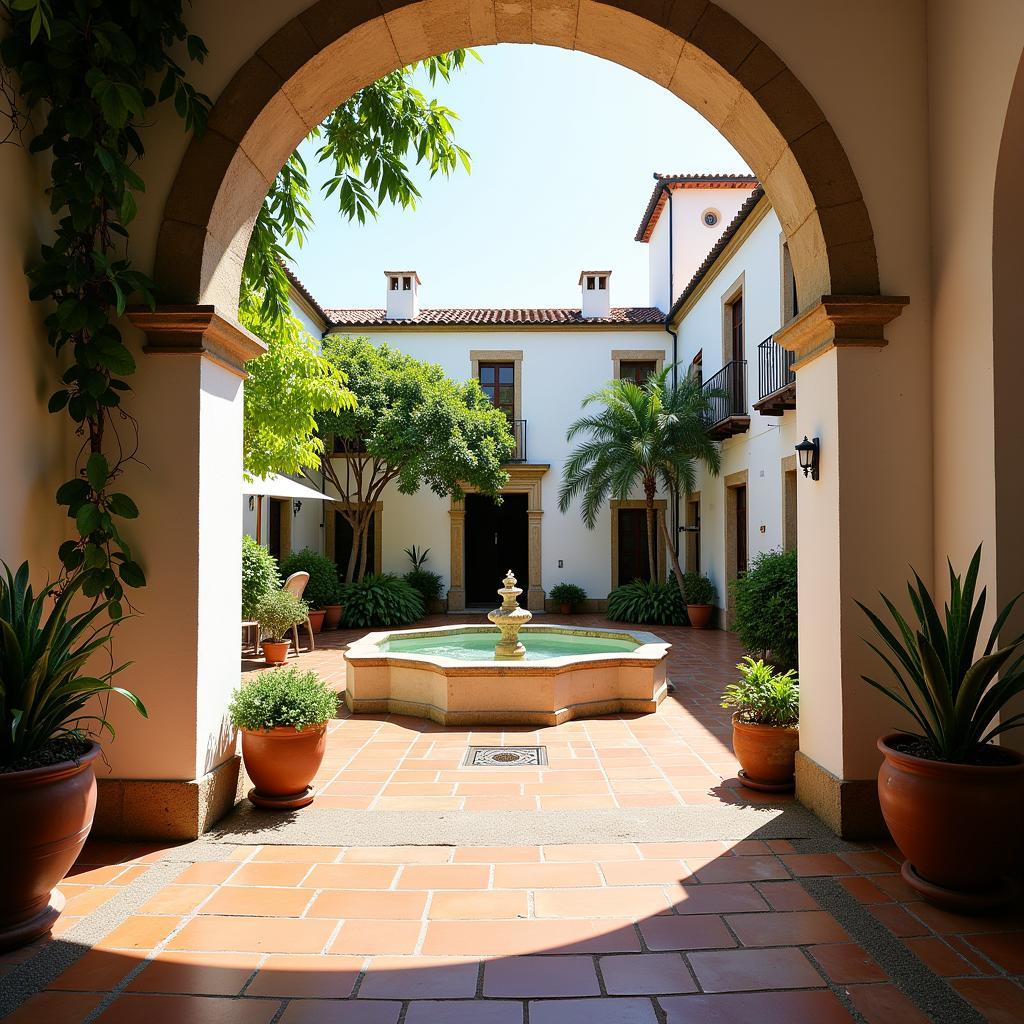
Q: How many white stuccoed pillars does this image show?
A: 2